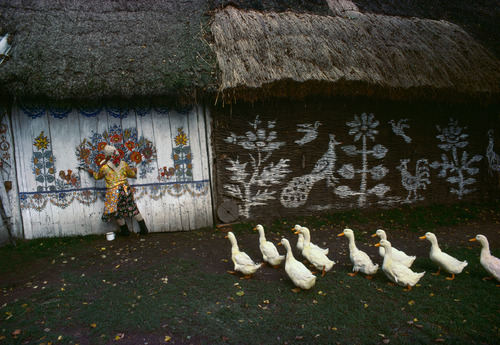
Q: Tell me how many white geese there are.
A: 10